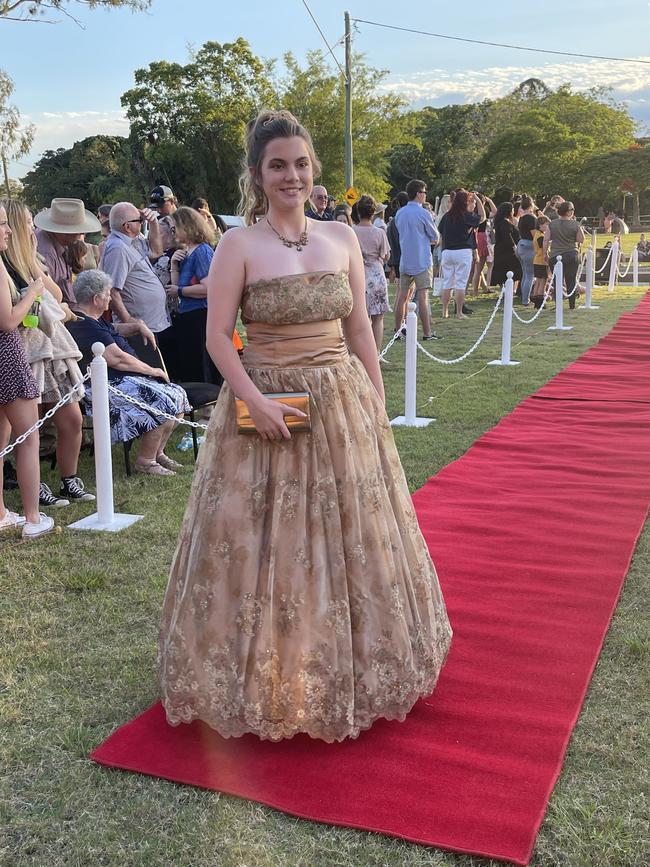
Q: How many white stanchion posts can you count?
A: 7